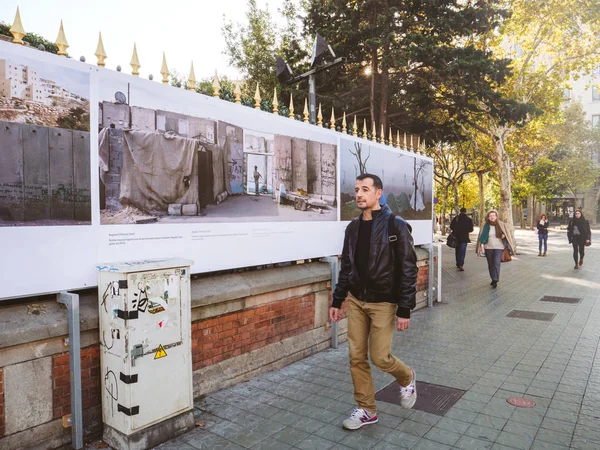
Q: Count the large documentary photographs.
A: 3